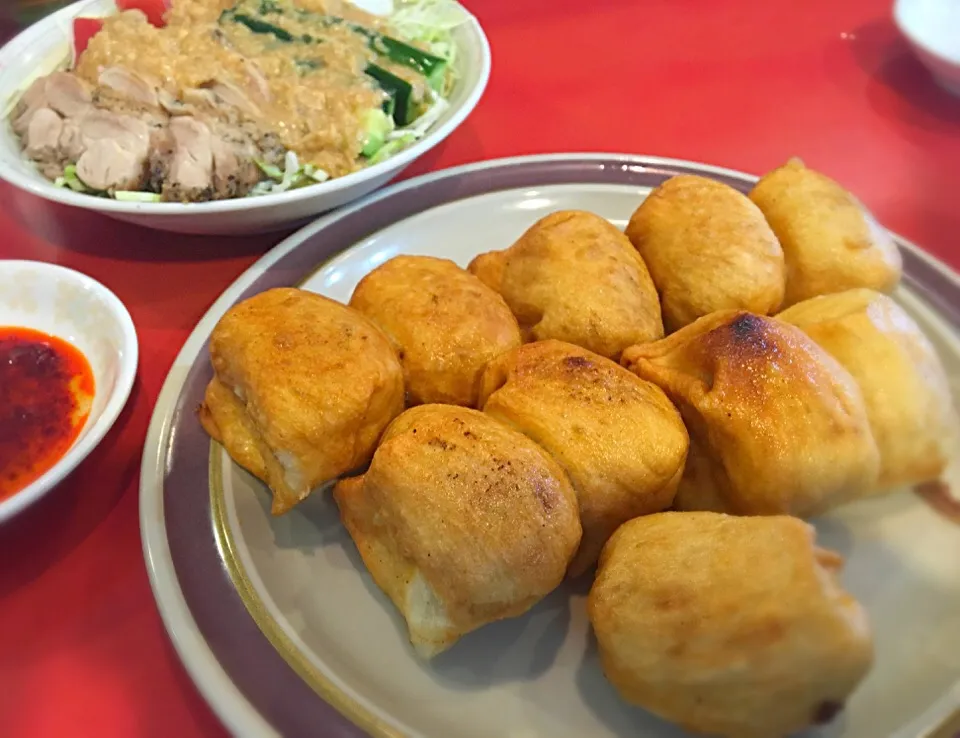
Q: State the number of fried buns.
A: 10